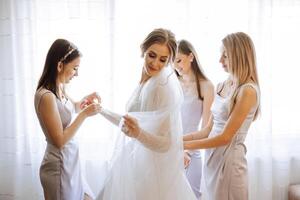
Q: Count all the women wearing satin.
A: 3